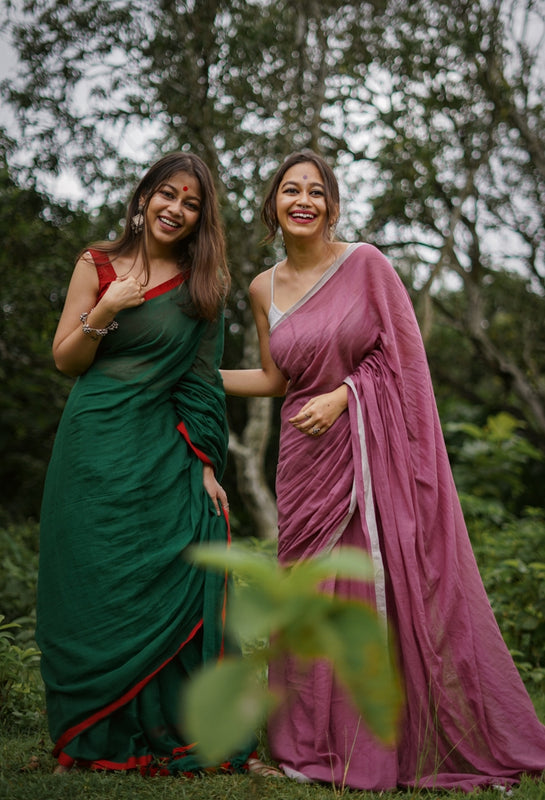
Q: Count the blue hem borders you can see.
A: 0